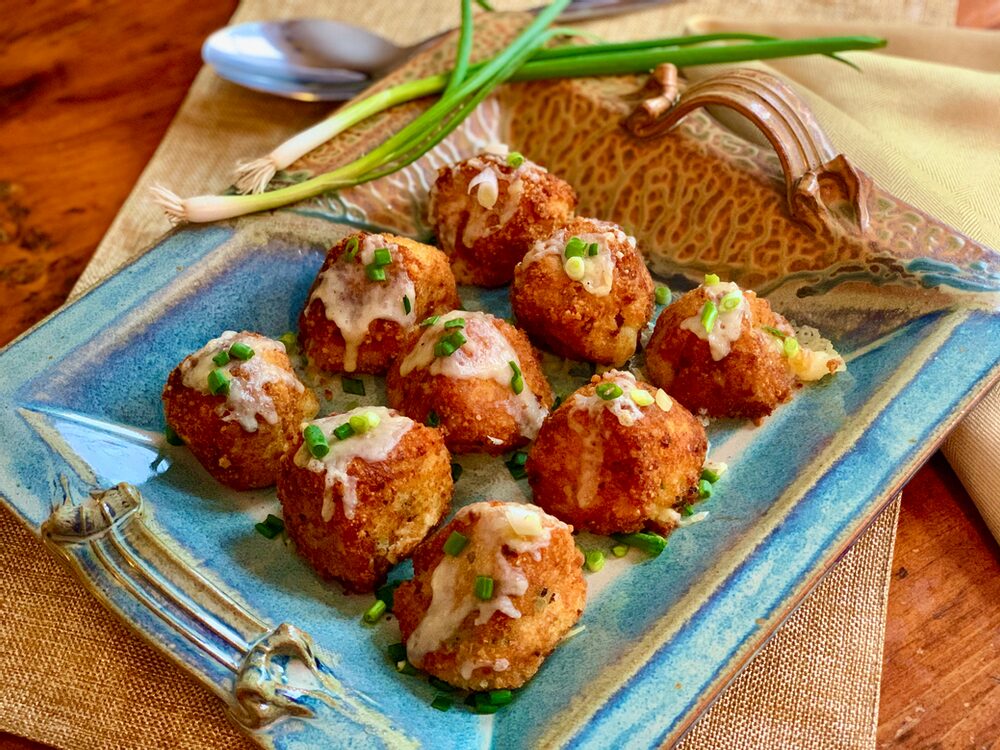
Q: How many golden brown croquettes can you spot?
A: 9